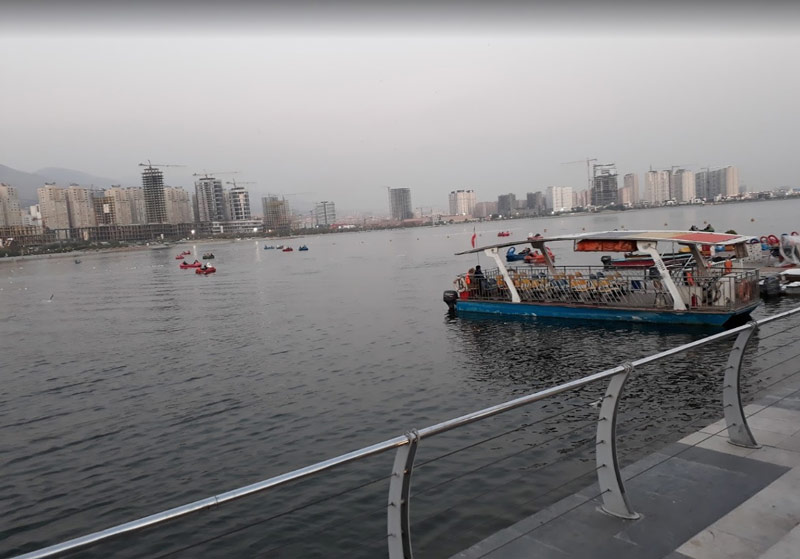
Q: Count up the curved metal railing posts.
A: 3